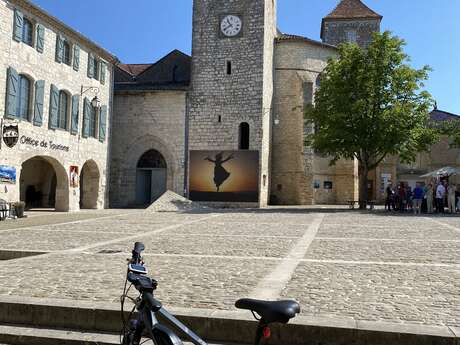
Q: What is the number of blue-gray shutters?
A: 12